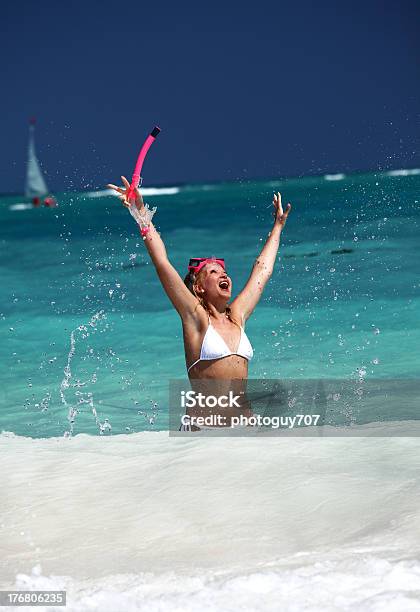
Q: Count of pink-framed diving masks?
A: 1